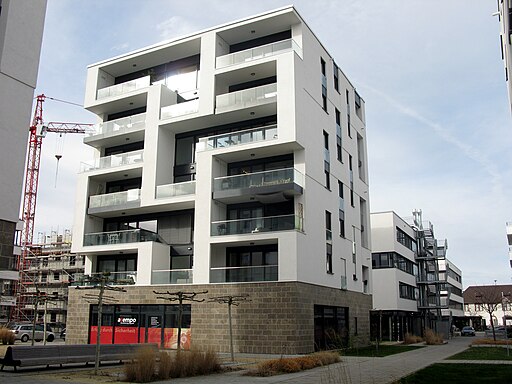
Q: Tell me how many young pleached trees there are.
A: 5